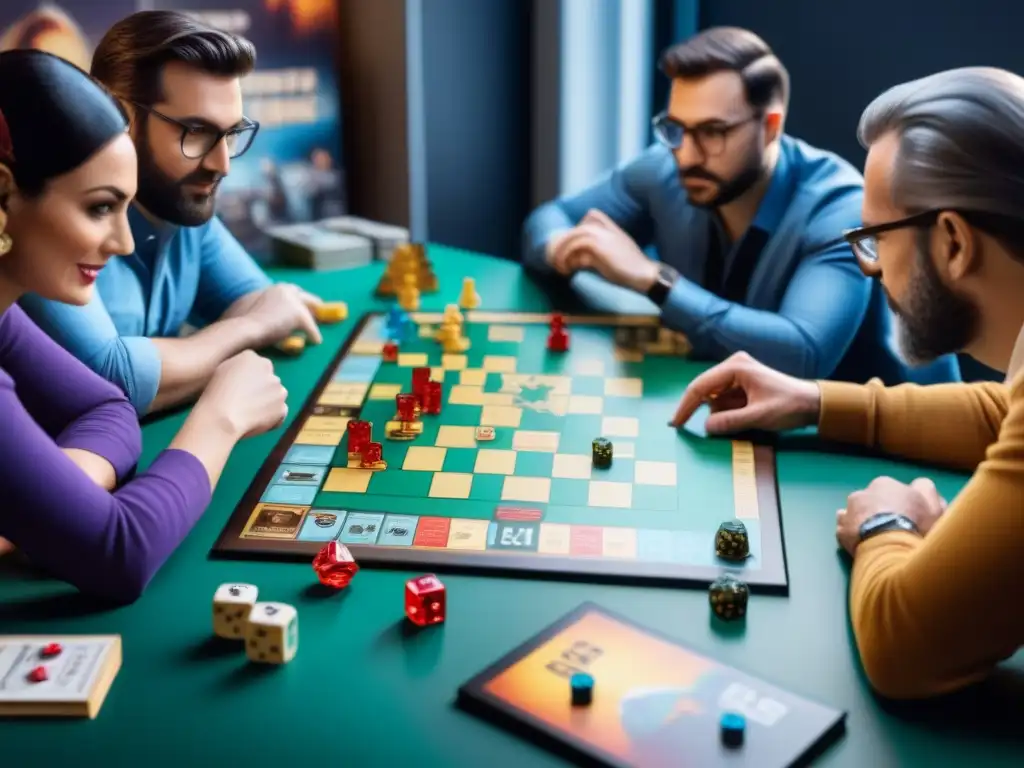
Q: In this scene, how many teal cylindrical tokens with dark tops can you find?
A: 2